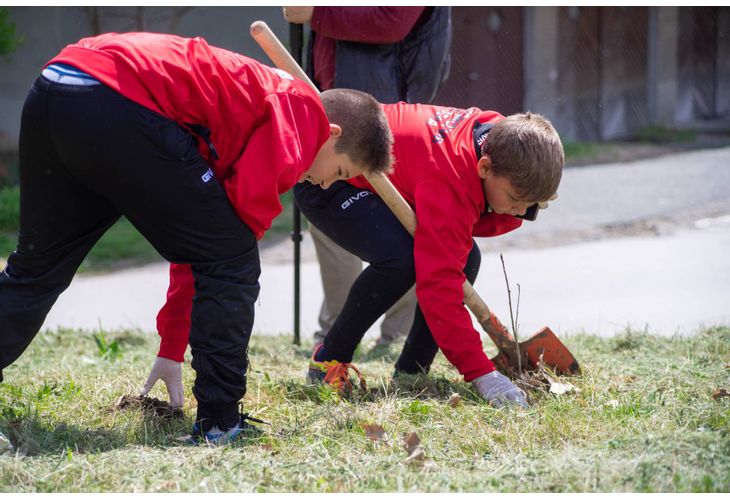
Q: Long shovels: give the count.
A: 1